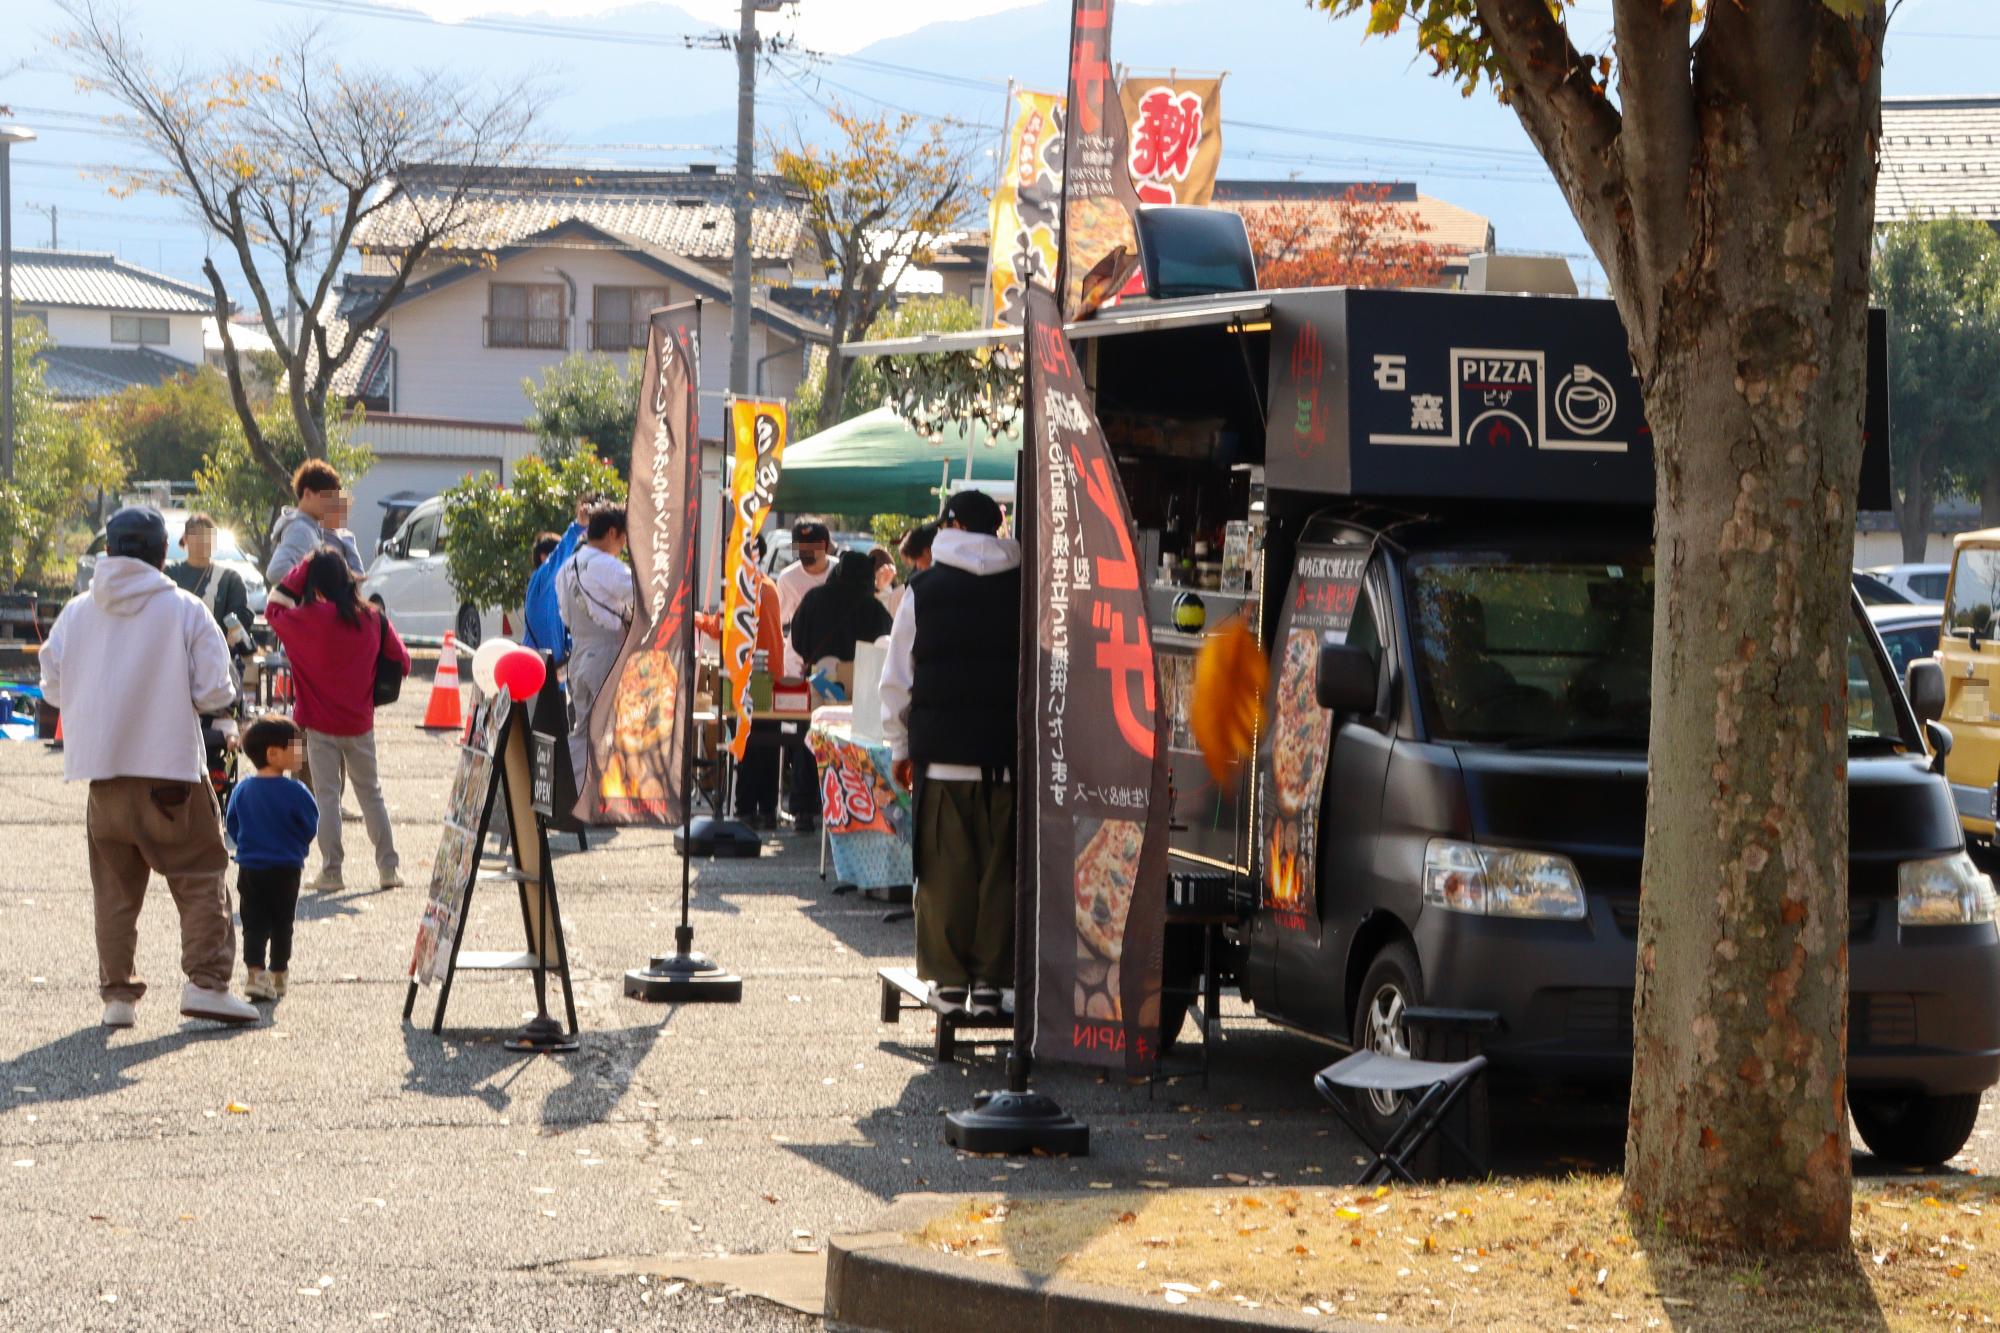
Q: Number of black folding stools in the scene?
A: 1